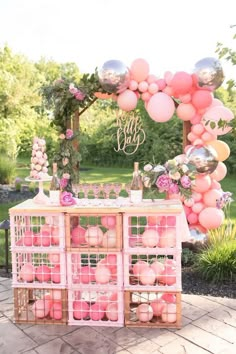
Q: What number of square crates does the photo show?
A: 9